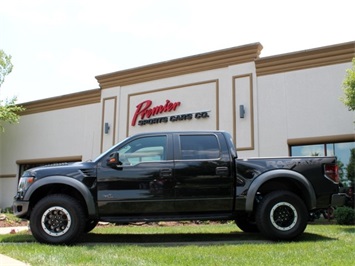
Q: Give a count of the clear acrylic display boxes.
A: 0